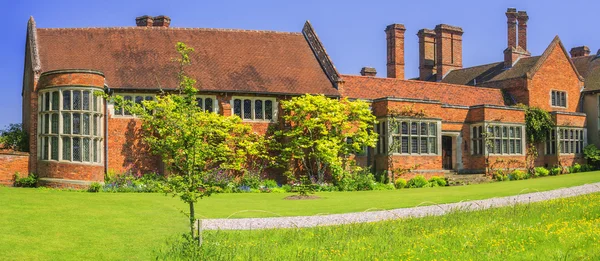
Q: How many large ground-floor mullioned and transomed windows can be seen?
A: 4